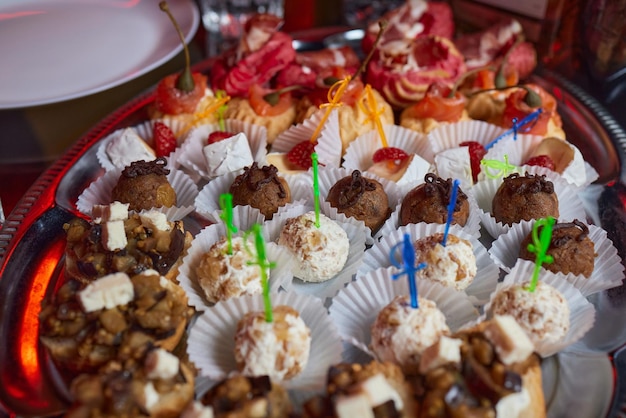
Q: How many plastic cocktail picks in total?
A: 12